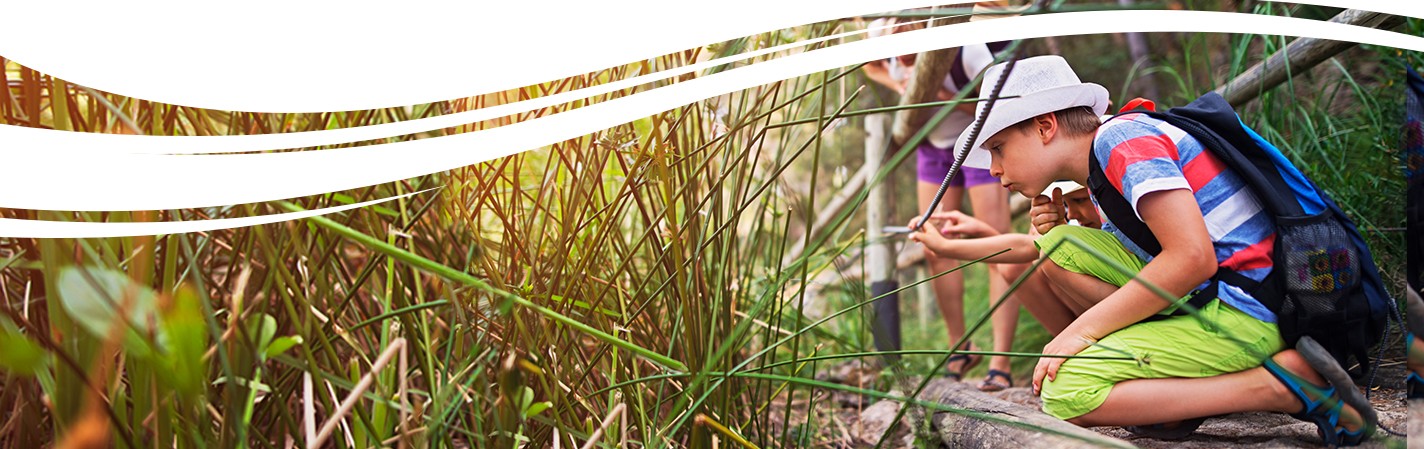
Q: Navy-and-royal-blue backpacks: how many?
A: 1